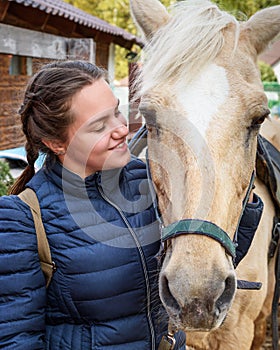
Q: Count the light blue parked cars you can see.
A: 1